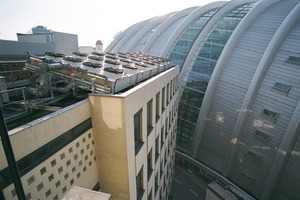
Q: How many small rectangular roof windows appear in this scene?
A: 6